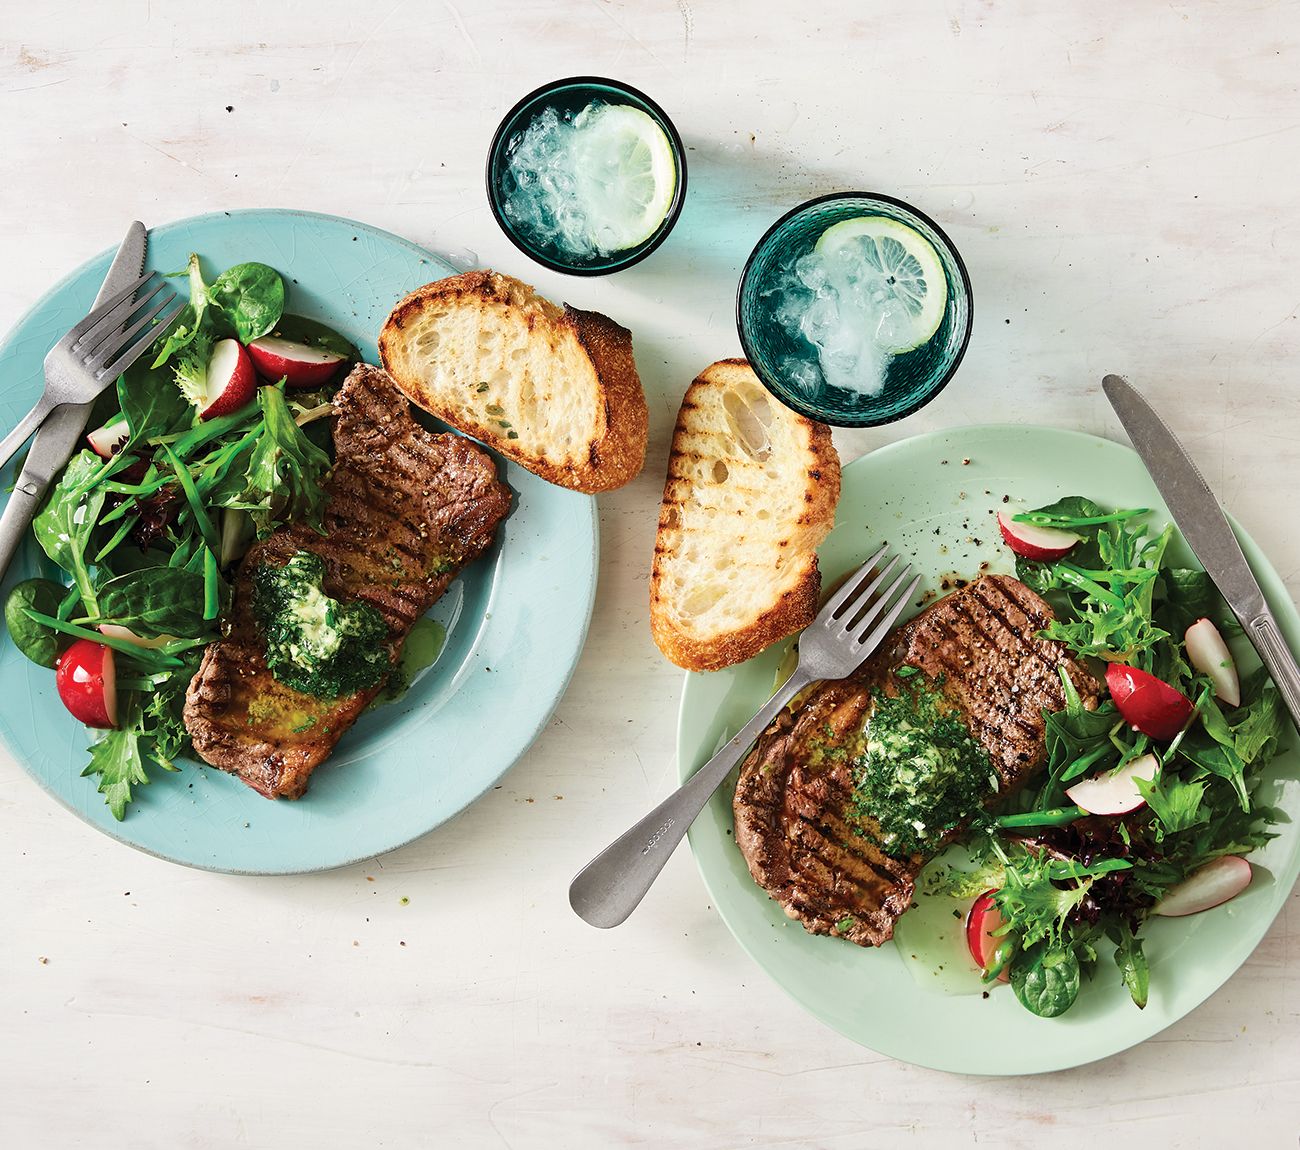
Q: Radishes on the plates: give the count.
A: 11